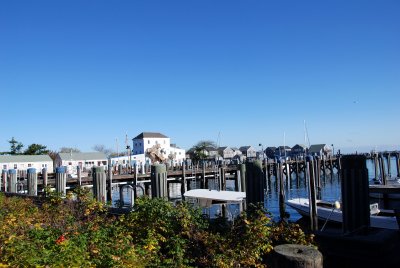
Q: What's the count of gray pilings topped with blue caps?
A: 3